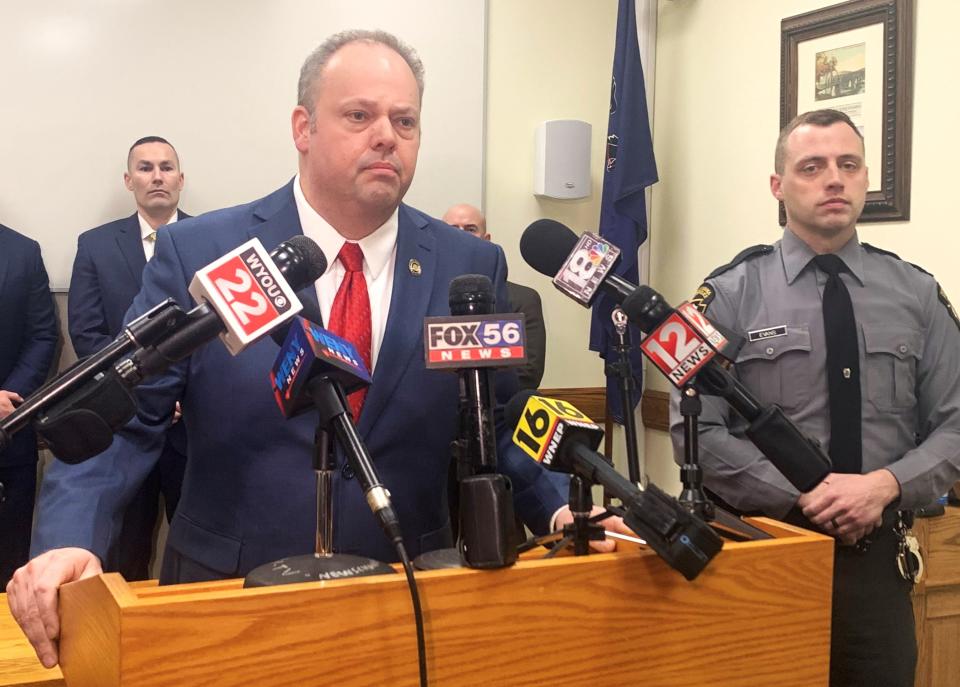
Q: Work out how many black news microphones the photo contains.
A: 6